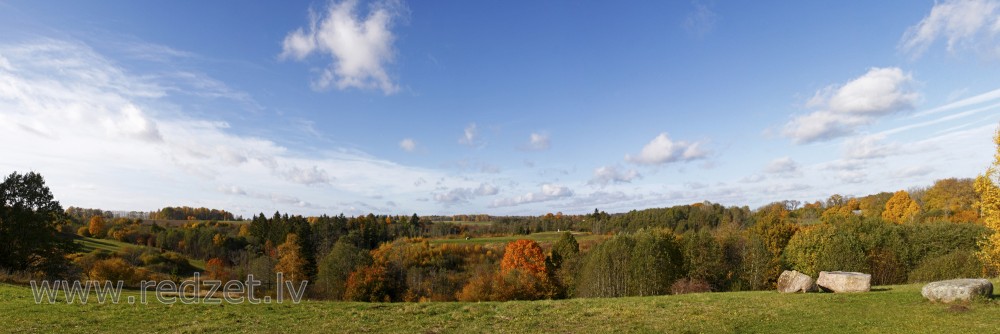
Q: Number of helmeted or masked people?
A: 0